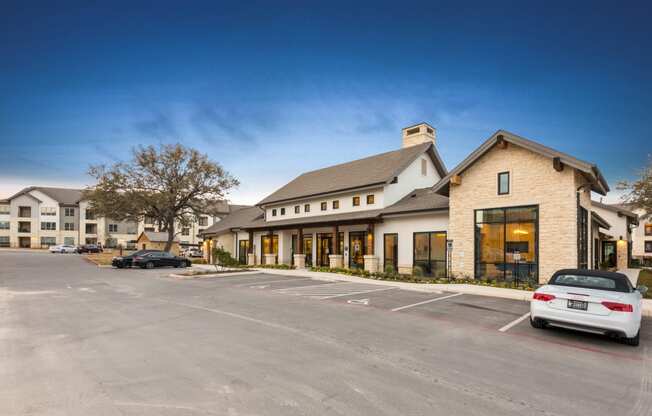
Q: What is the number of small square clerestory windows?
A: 8